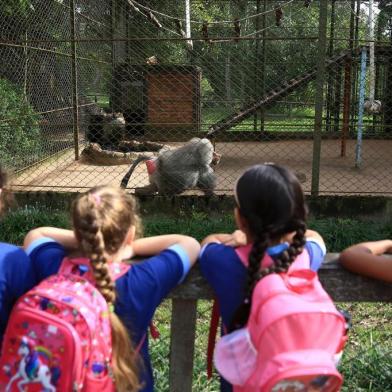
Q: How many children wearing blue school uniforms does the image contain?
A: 3